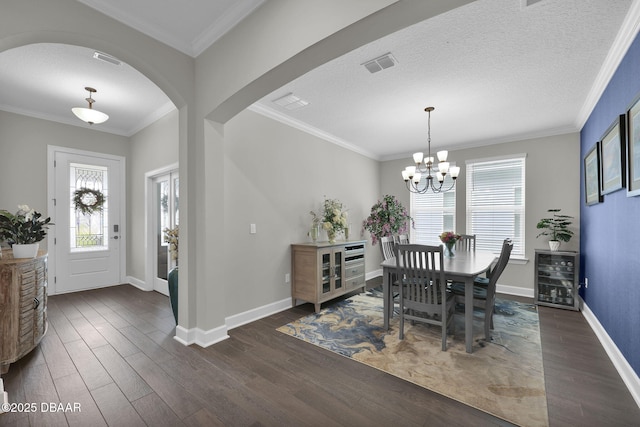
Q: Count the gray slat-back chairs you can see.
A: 6